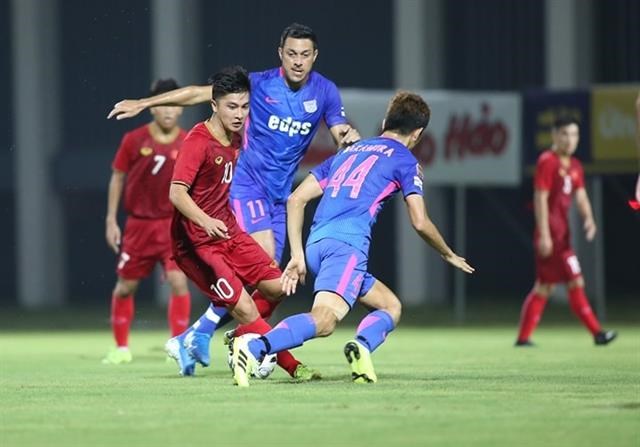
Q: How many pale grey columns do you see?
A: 4